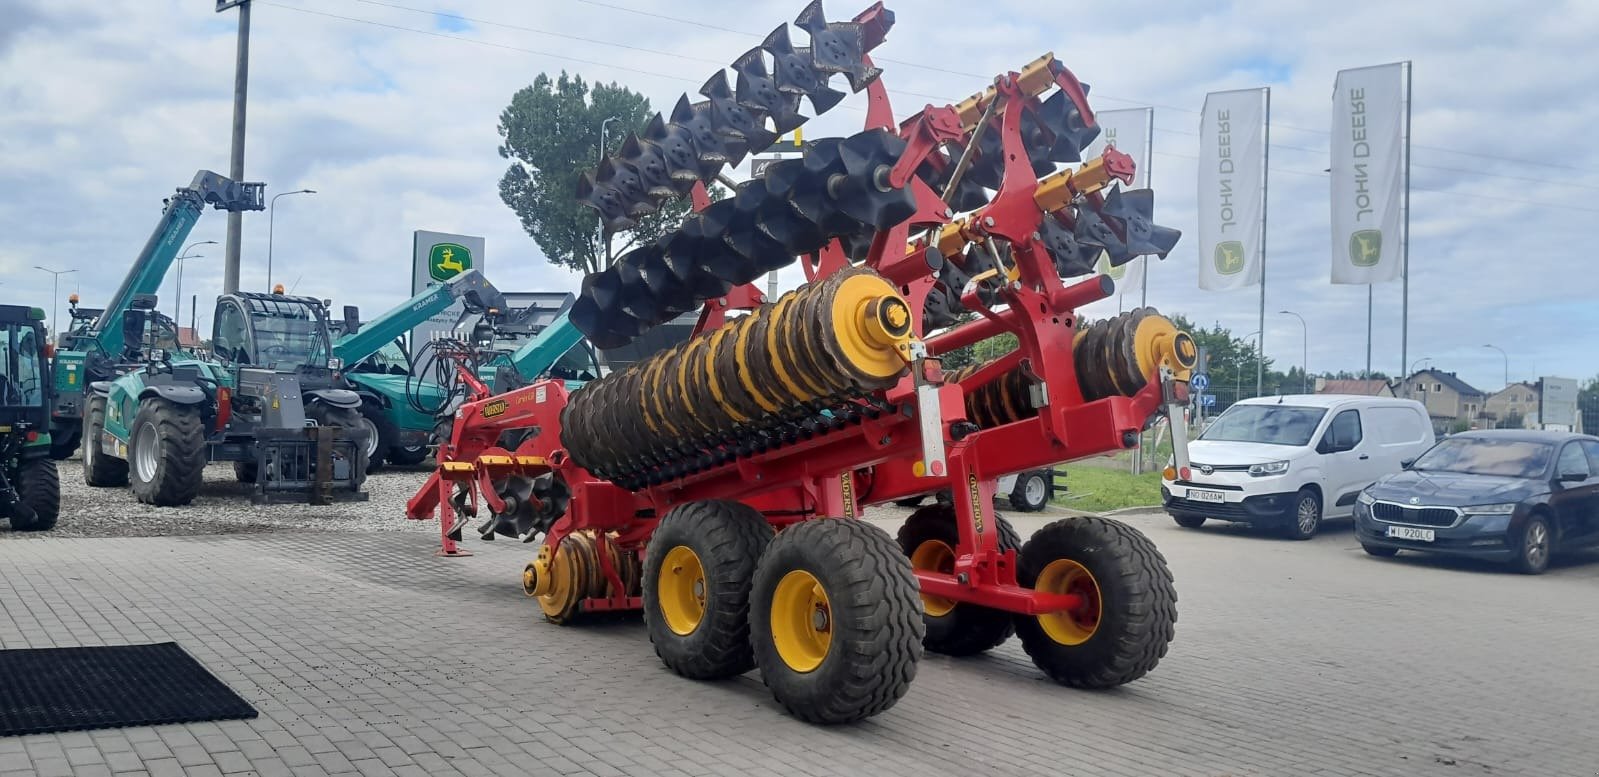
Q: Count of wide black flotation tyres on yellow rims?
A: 4